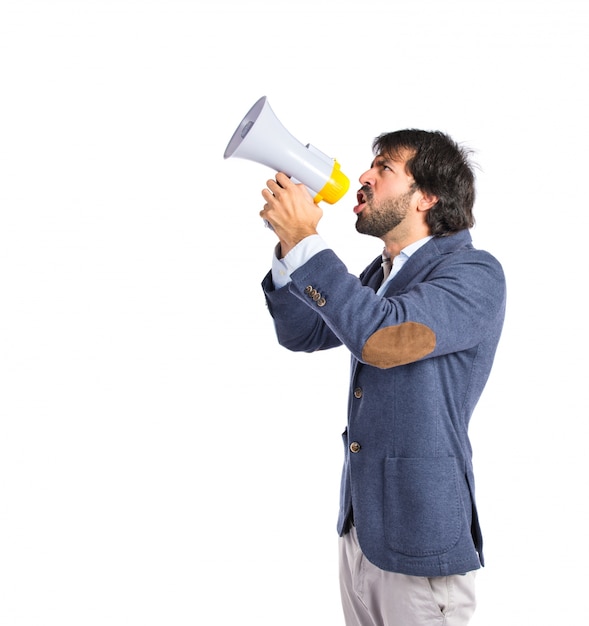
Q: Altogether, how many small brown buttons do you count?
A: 6